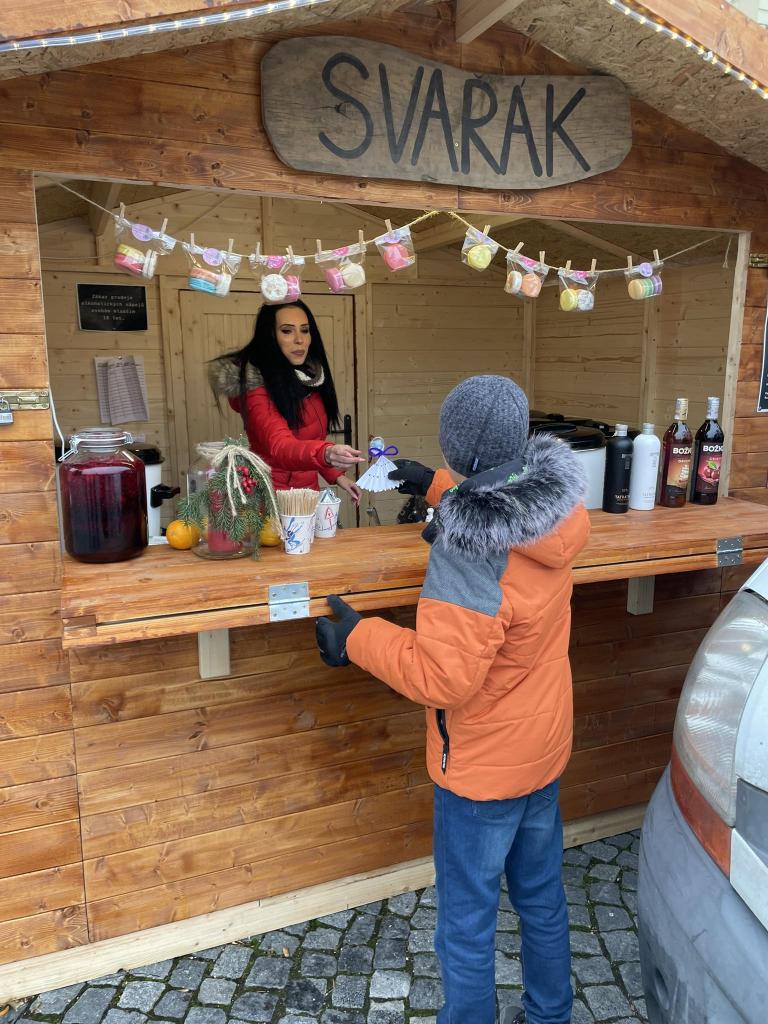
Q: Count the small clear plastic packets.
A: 9